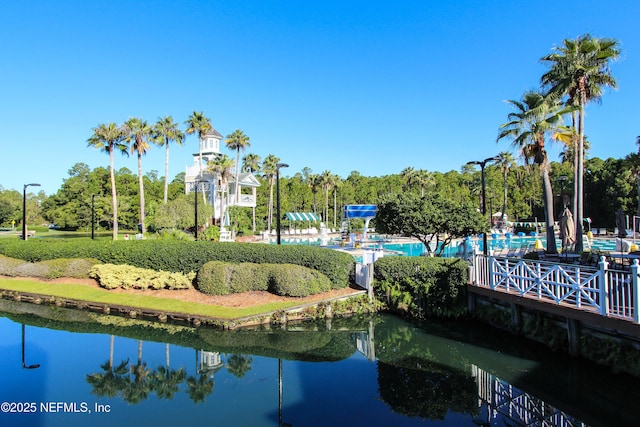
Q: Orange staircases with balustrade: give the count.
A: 0